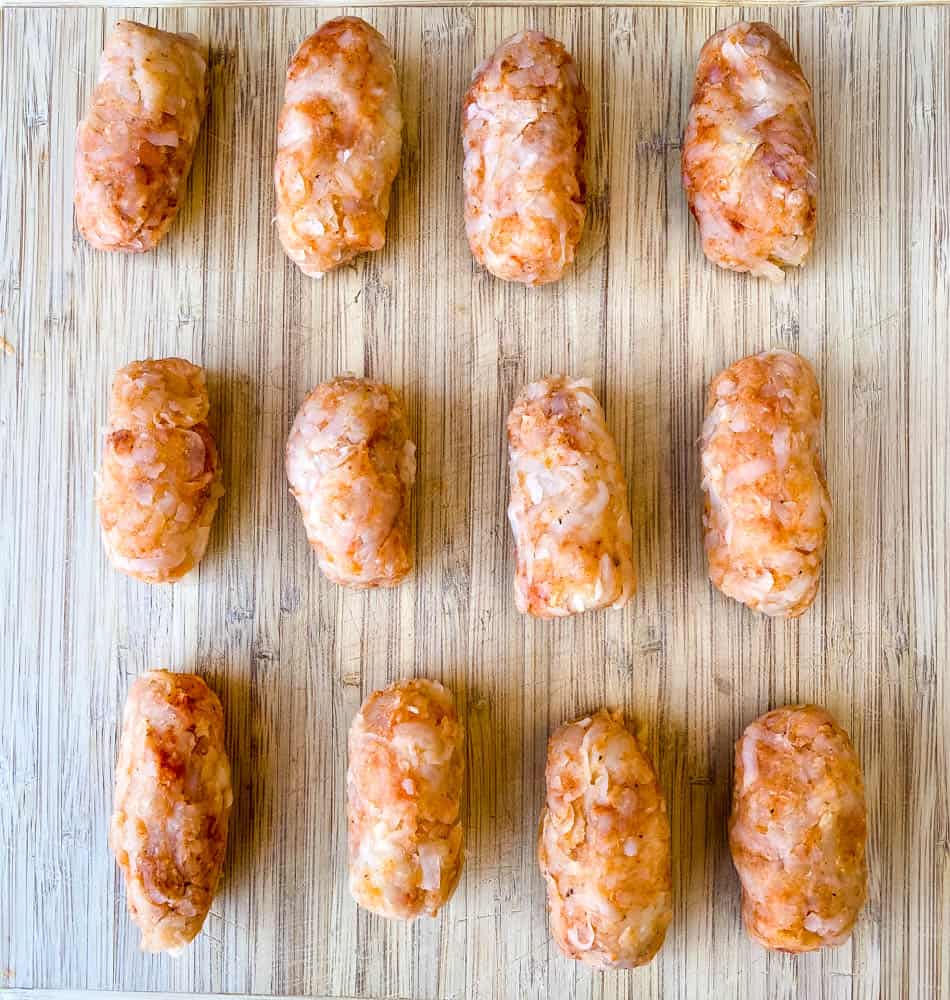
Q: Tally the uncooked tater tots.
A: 12